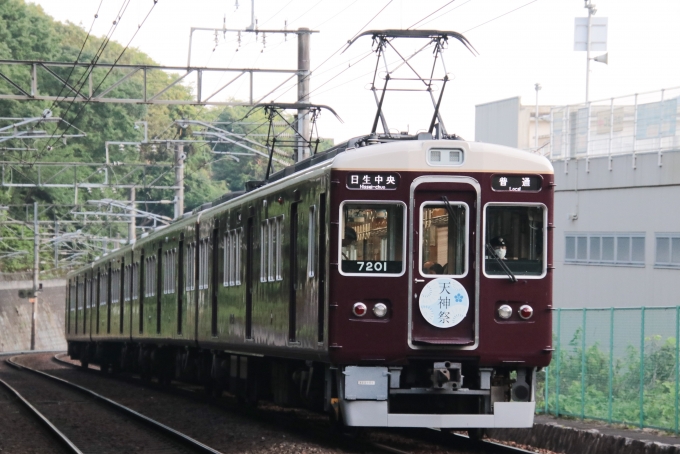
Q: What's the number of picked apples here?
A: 0